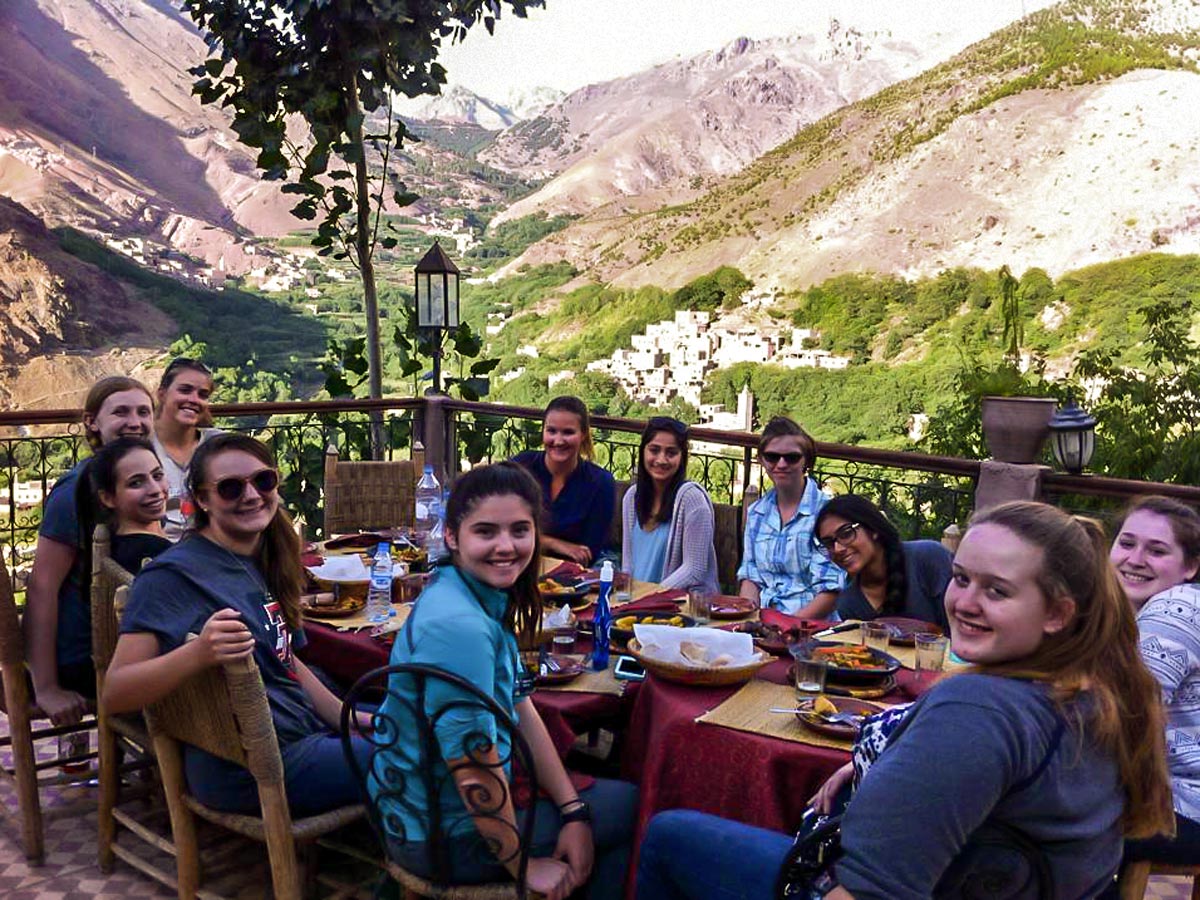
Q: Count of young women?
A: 11